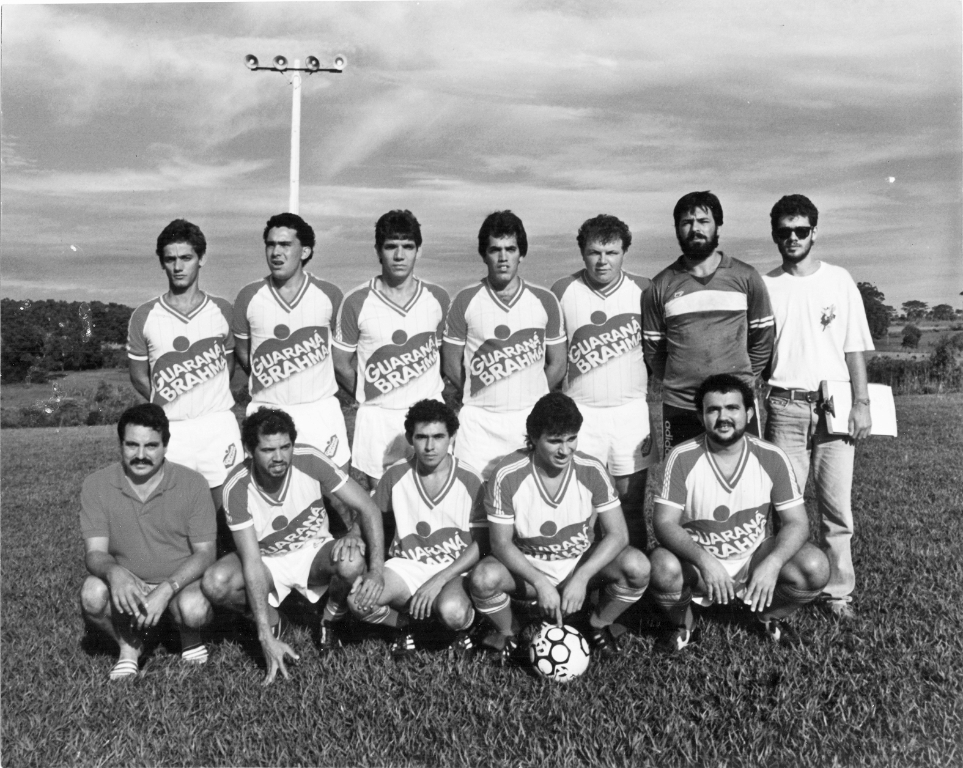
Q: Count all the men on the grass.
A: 12